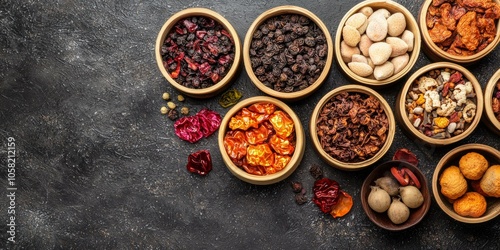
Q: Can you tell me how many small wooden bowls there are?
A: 10